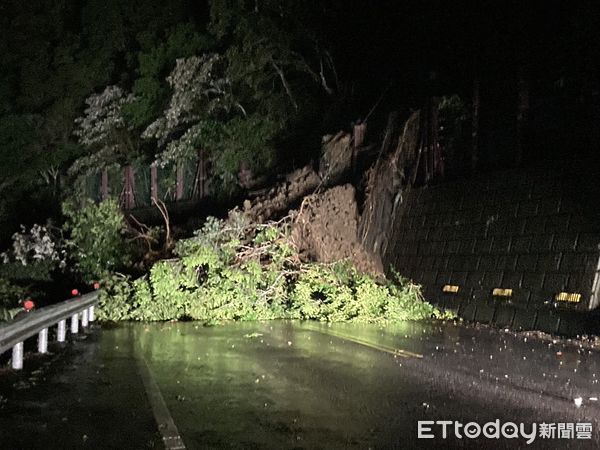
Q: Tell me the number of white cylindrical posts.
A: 6